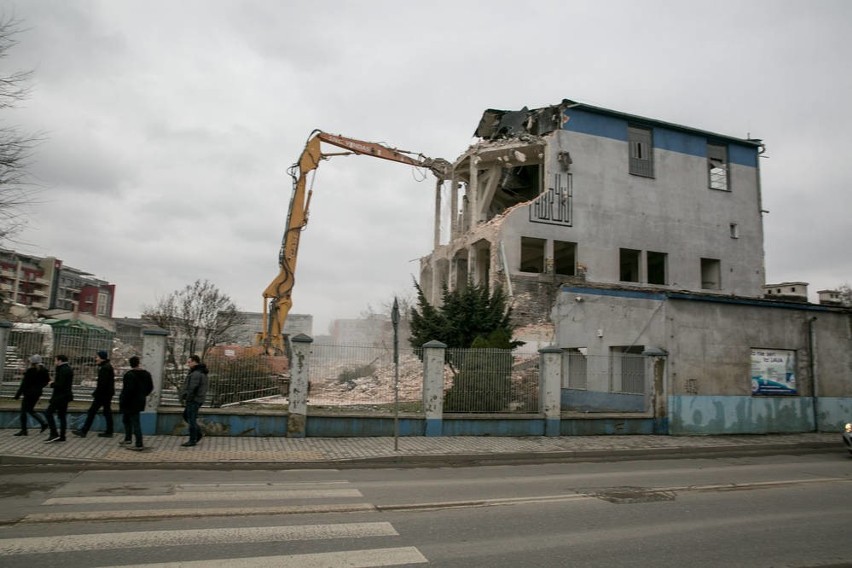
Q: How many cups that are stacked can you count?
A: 0